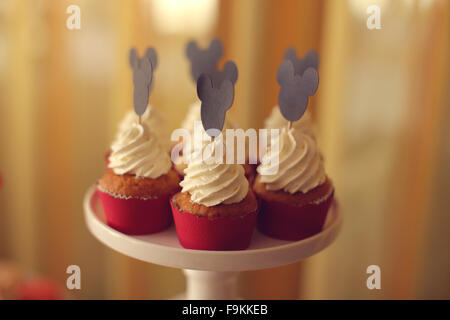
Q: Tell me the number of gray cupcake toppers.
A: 7